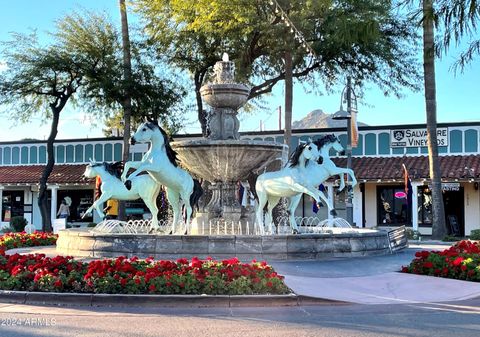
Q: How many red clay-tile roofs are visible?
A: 2